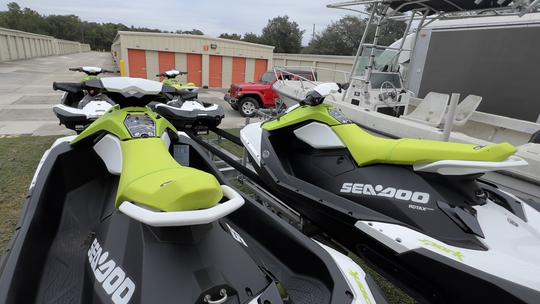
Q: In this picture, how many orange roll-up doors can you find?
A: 6